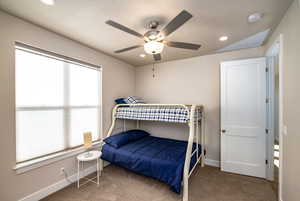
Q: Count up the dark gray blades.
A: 5